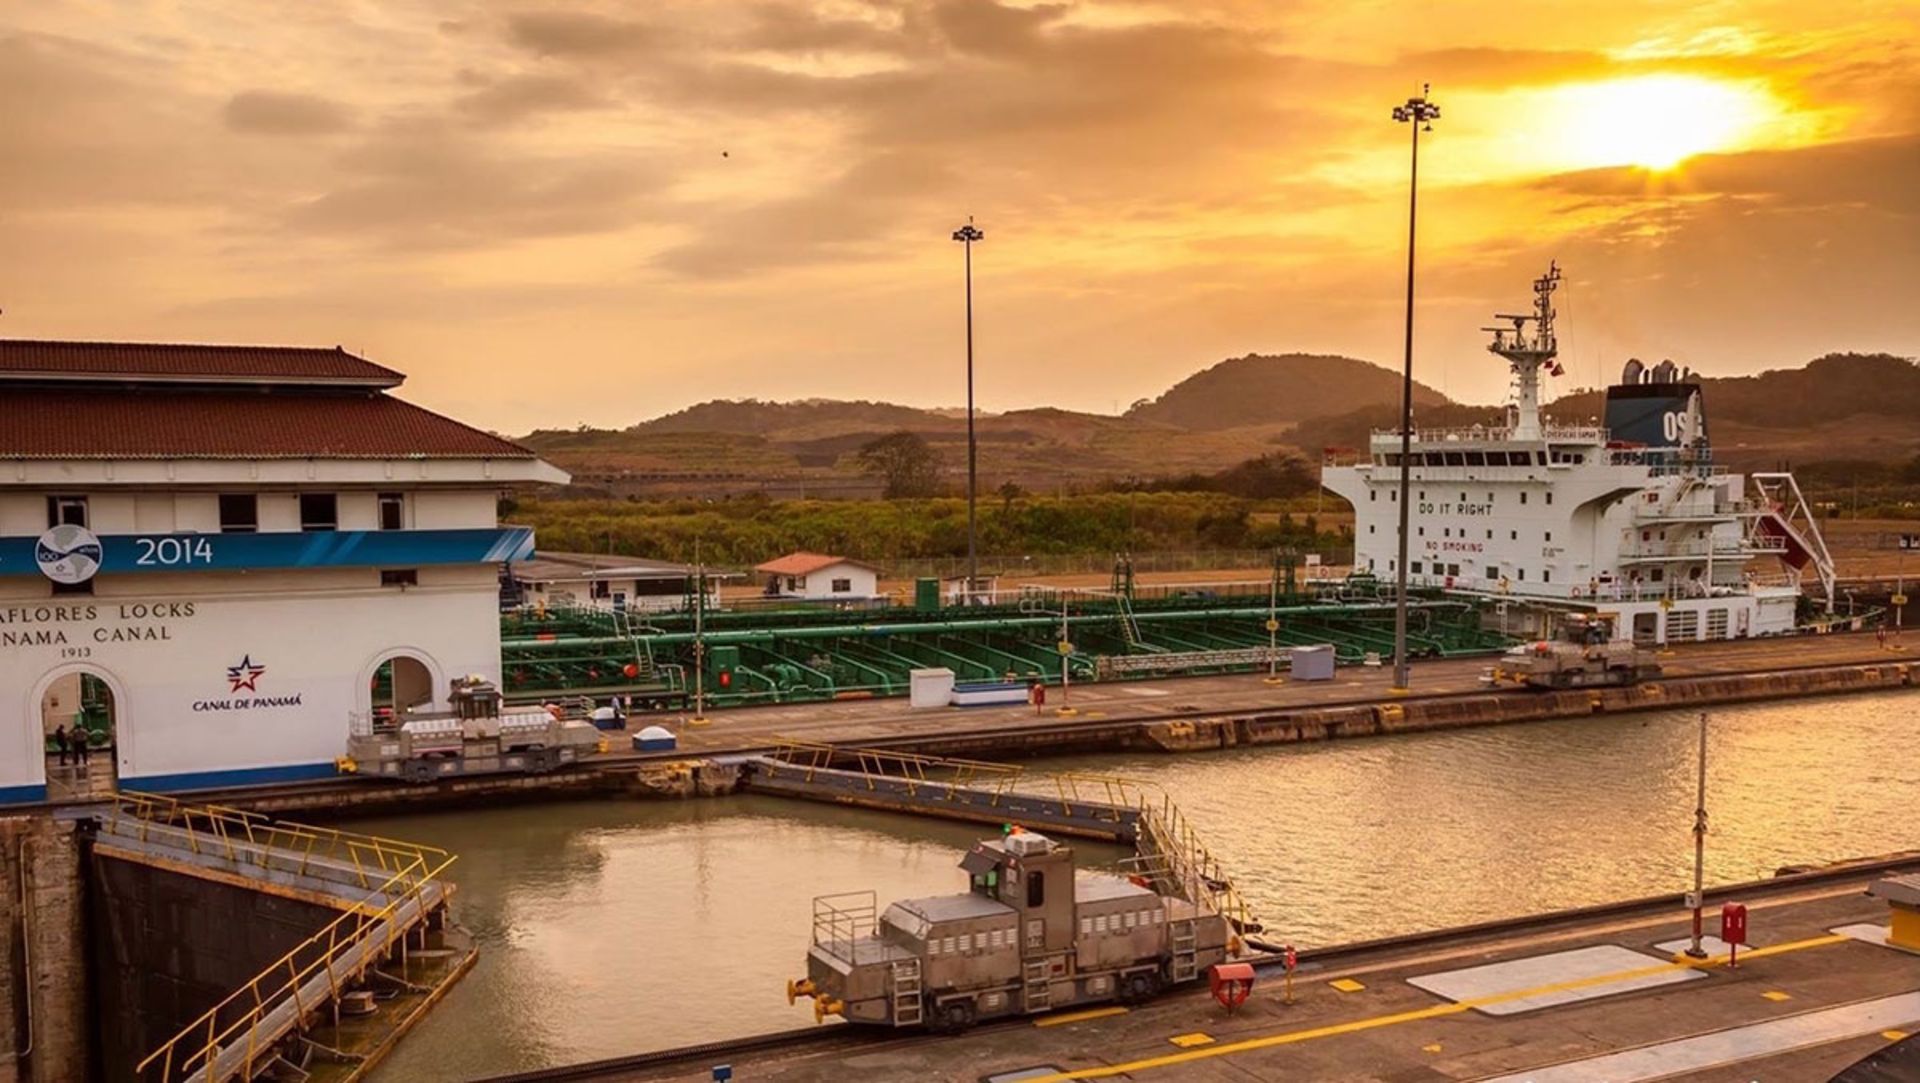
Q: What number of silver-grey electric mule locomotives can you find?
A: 3